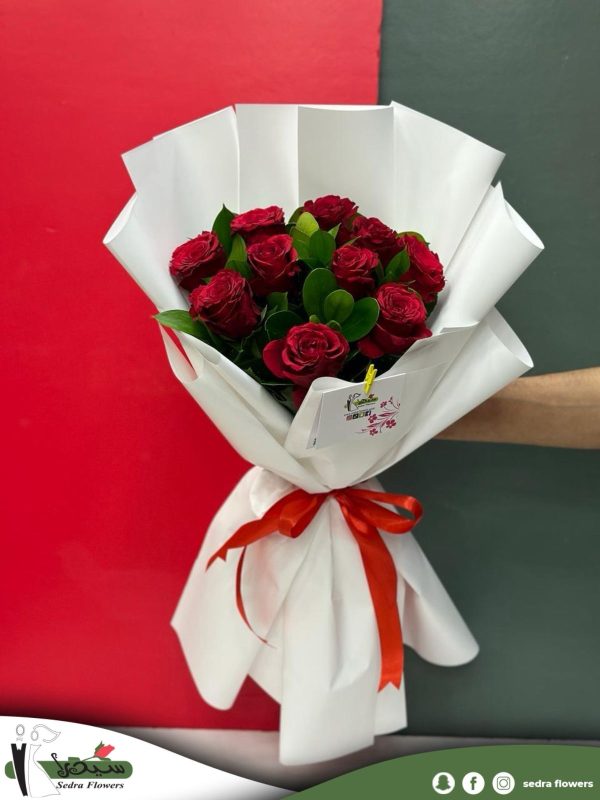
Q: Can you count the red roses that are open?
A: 10